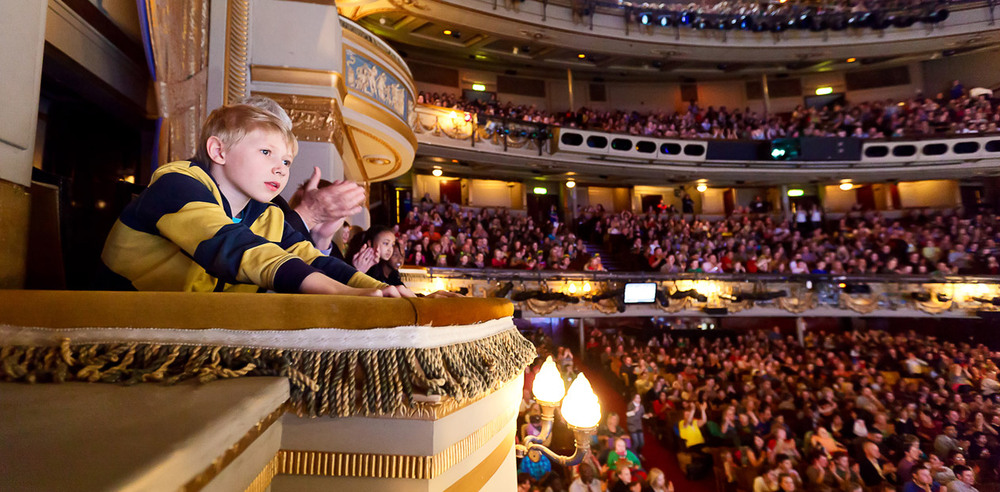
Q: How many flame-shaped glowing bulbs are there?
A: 2